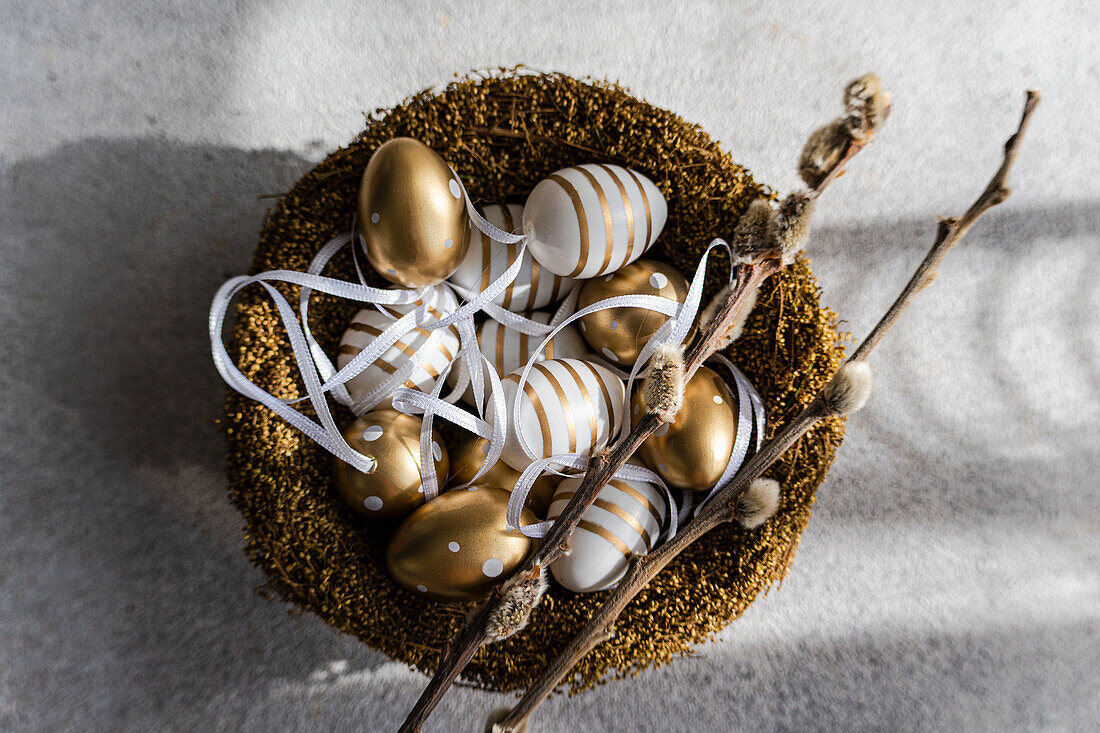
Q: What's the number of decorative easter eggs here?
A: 12